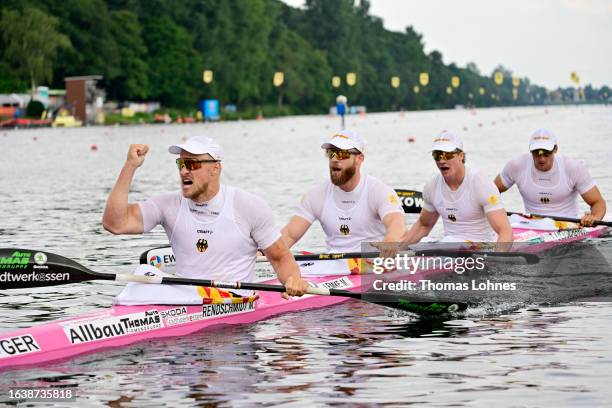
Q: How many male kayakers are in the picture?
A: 4